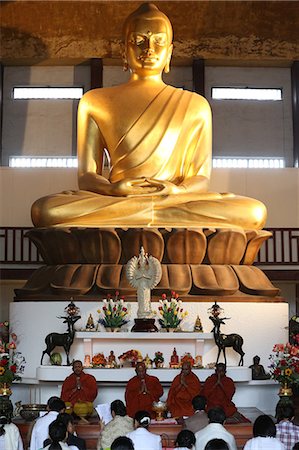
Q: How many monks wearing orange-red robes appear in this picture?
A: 4